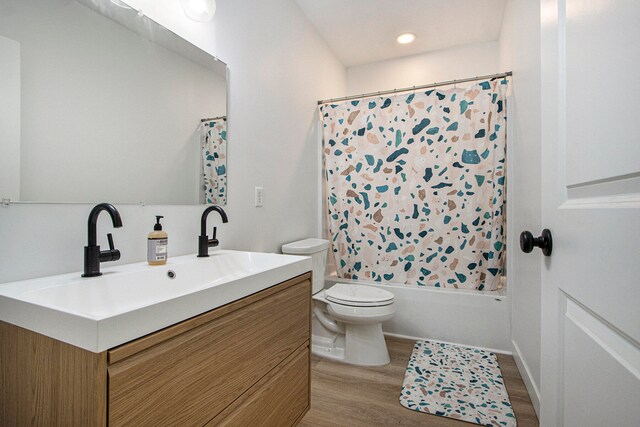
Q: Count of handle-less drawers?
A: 2